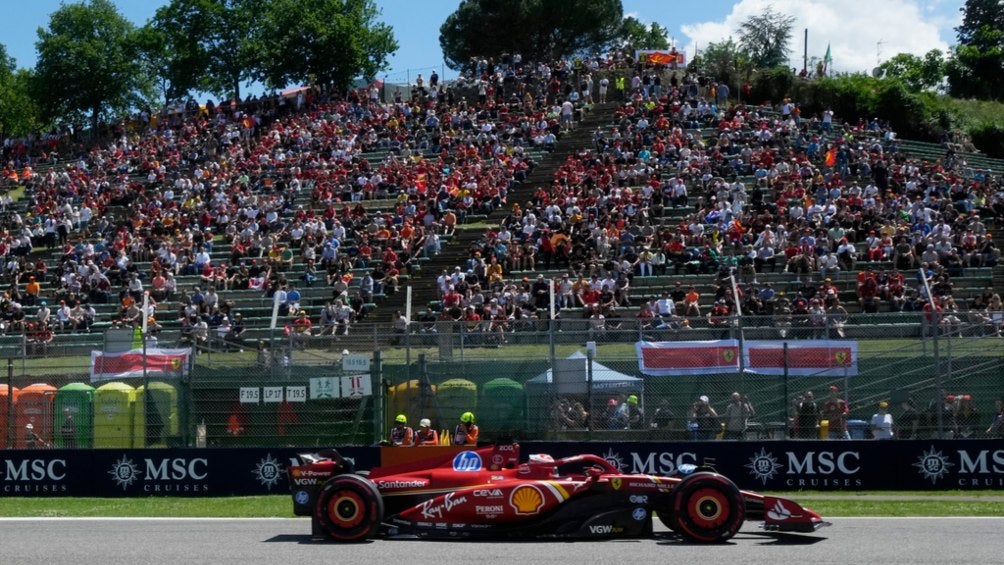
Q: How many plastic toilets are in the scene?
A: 8